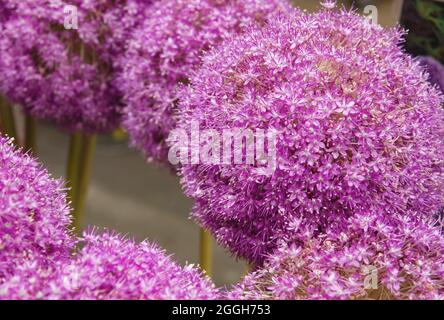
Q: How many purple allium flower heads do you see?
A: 6